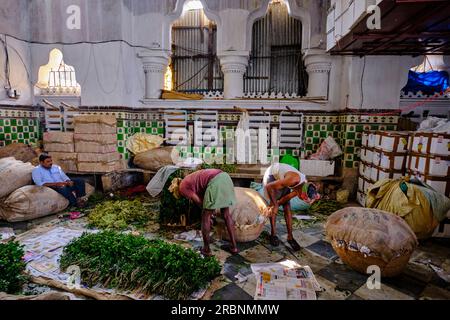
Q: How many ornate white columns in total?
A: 3